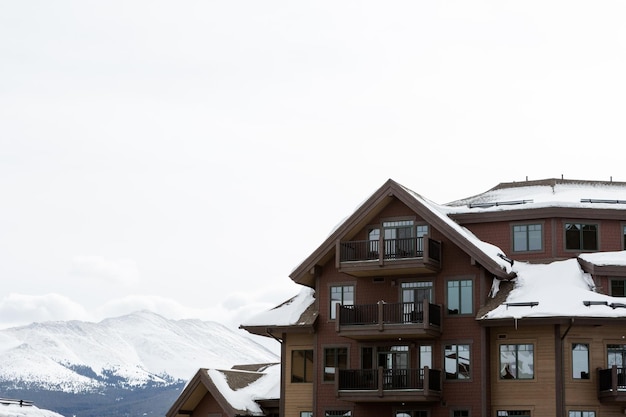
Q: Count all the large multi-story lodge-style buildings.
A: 1